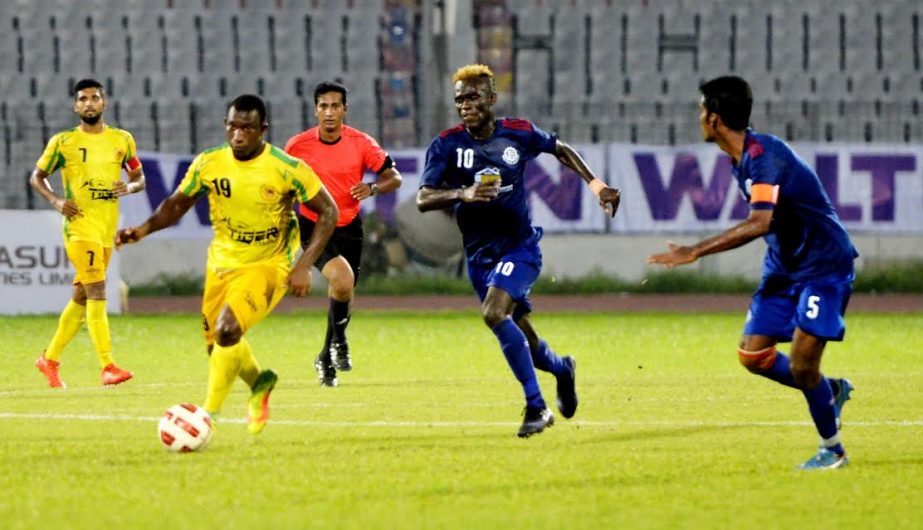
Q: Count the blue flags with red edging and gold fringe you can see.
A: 0